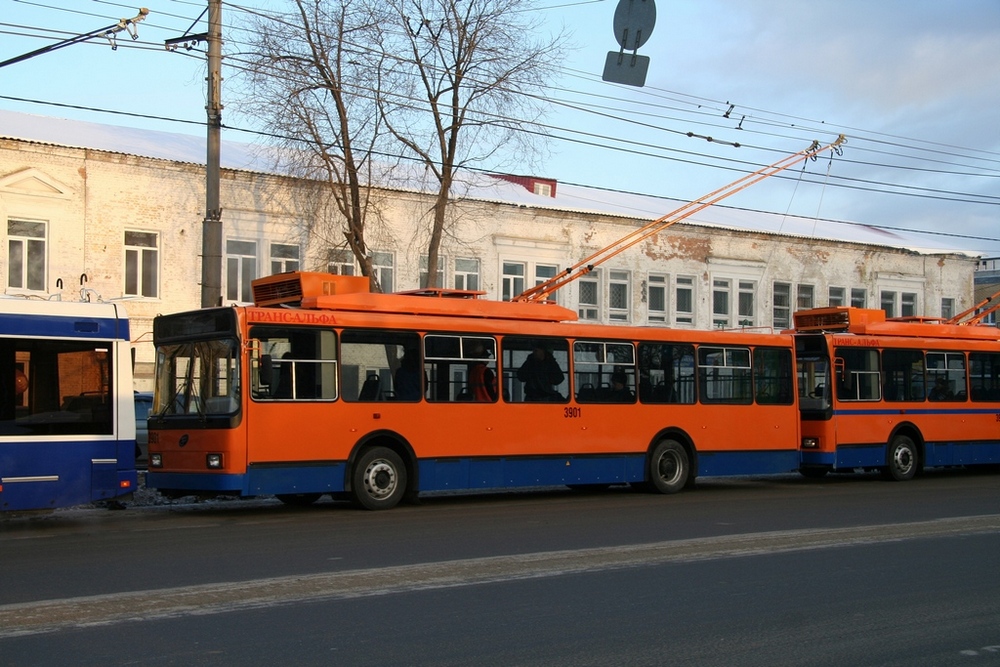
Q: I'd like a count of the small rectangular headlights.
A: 3